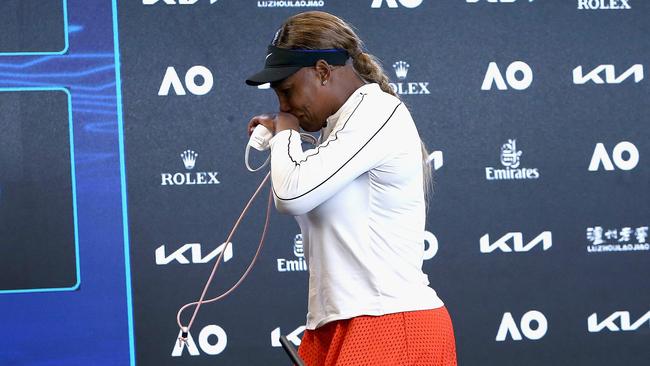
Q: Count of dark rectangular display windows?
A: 2